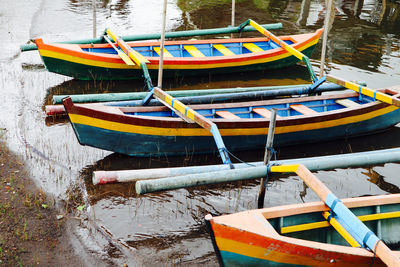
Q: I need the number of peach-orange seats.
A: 3